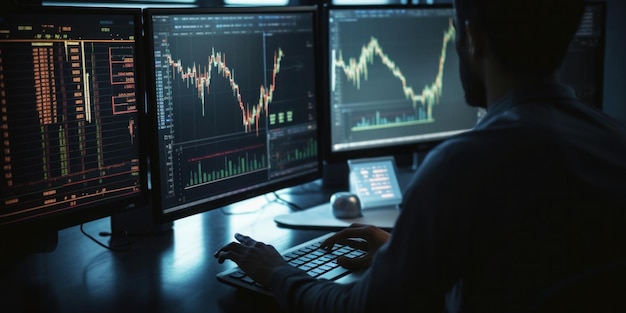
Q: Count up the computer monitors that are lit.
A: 3